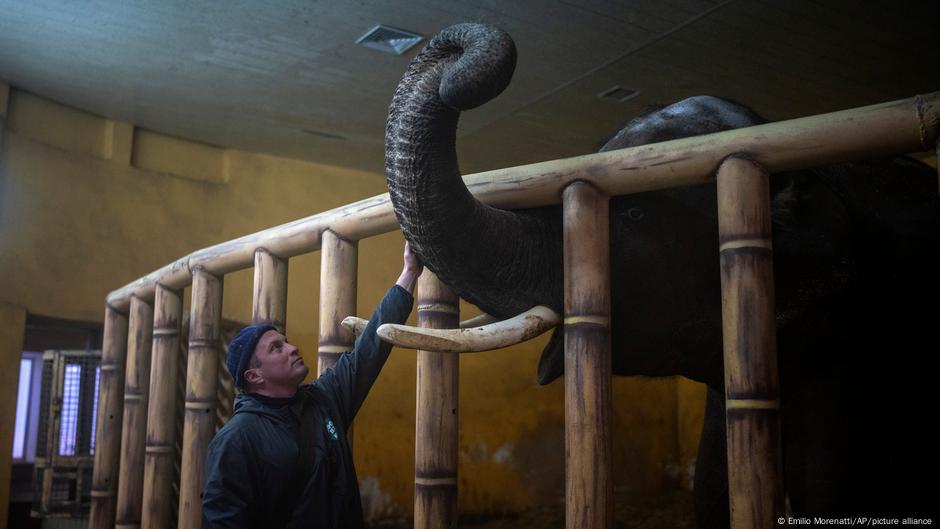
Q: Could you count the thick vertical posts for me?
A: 9